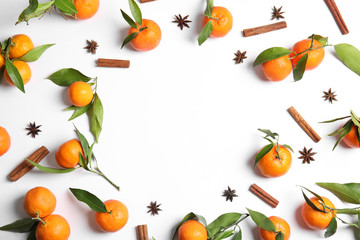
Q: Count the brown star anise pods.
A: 9